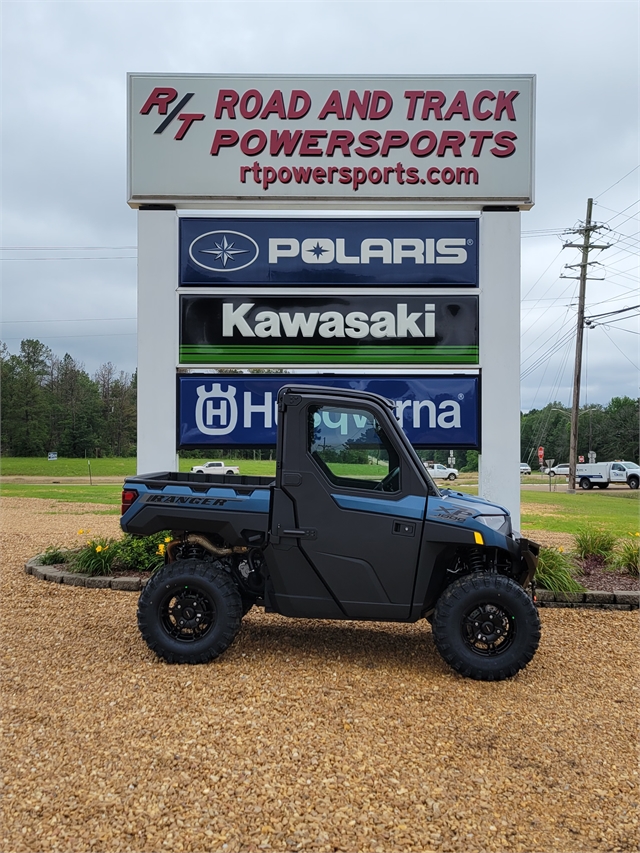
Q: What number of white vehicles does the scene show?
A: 5